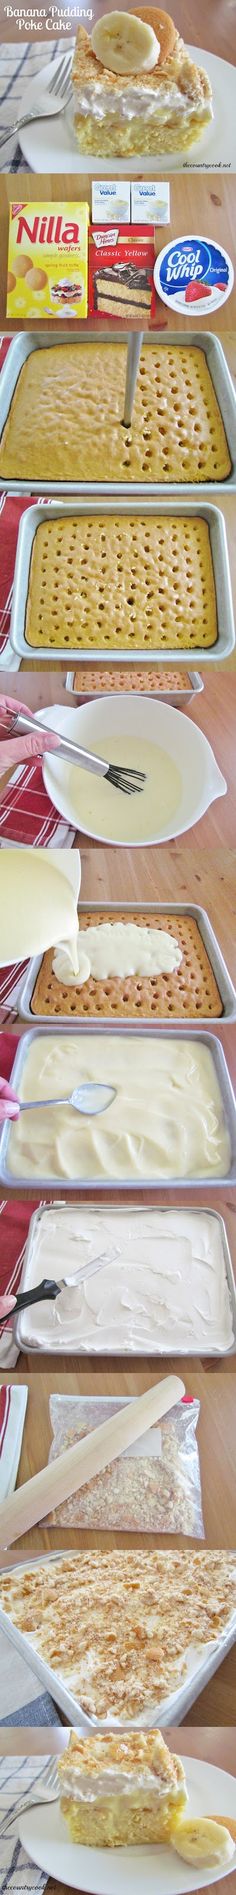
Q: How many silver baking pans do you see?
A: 7